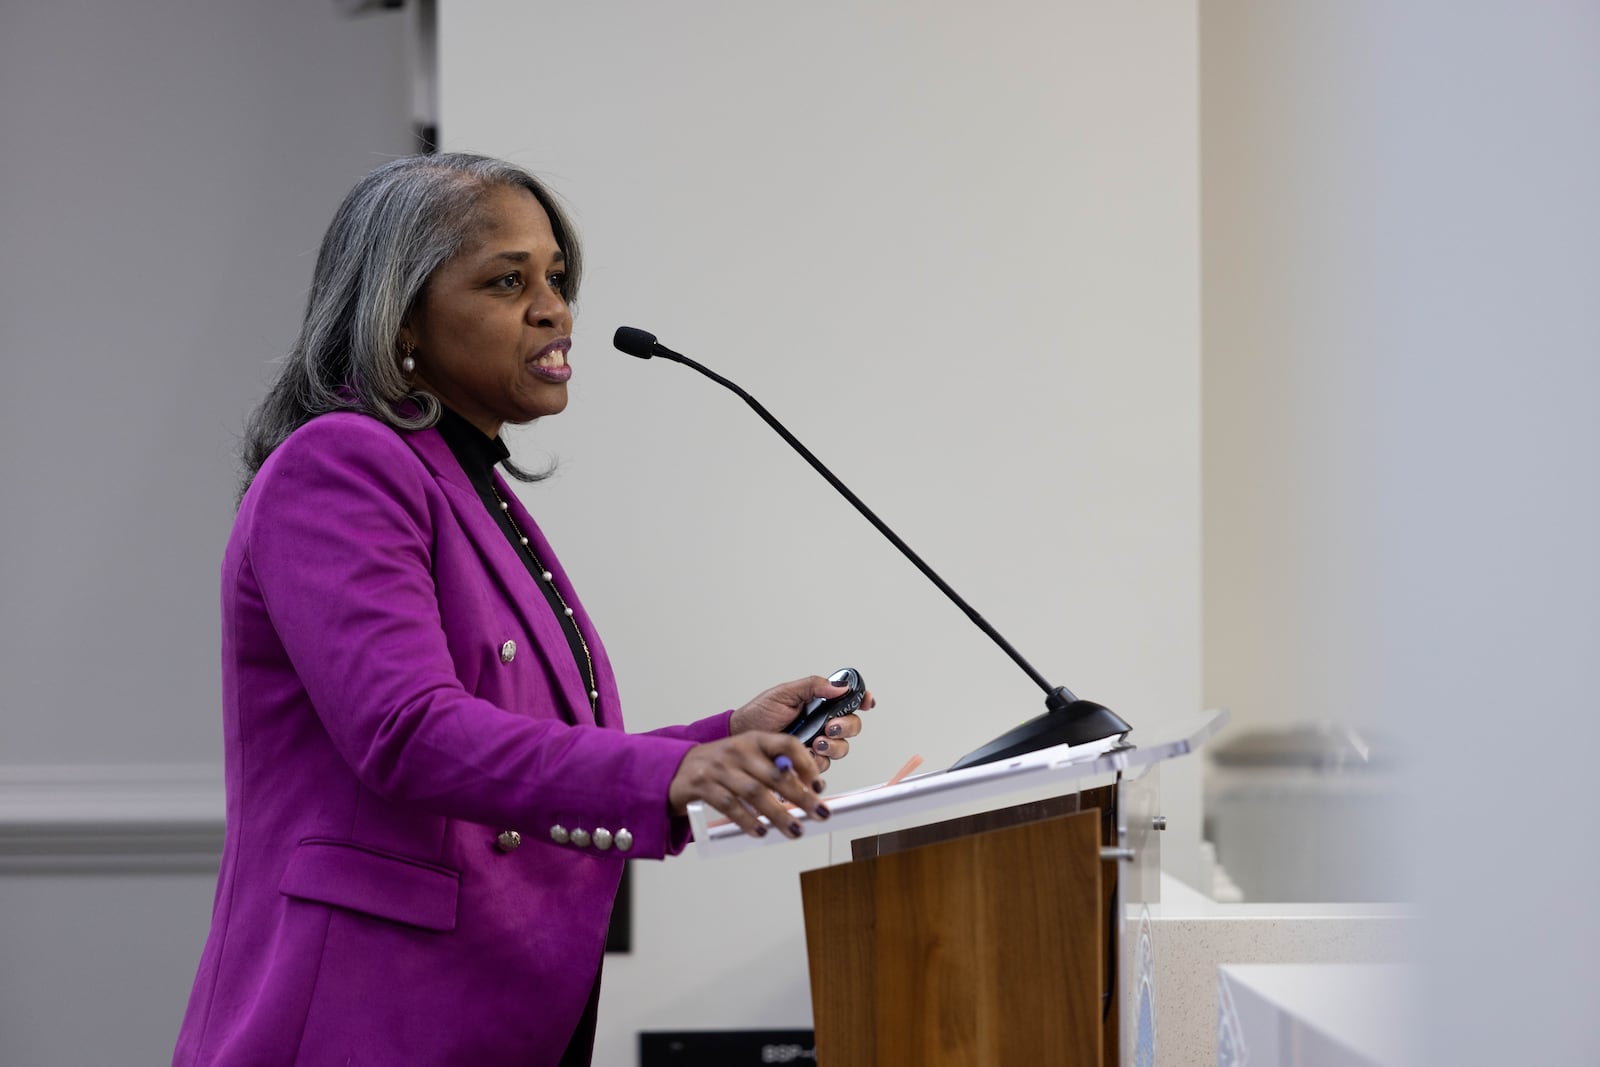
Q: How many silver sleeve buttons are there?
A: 4